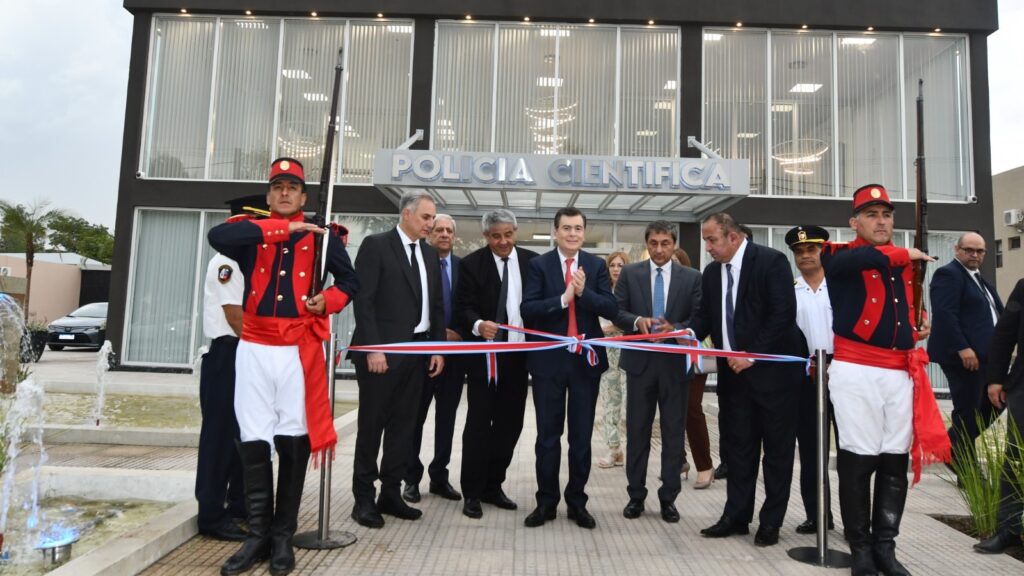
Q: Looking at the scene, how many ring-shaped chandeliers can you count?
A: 3